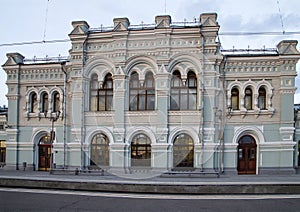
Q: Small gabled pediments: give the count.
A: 6